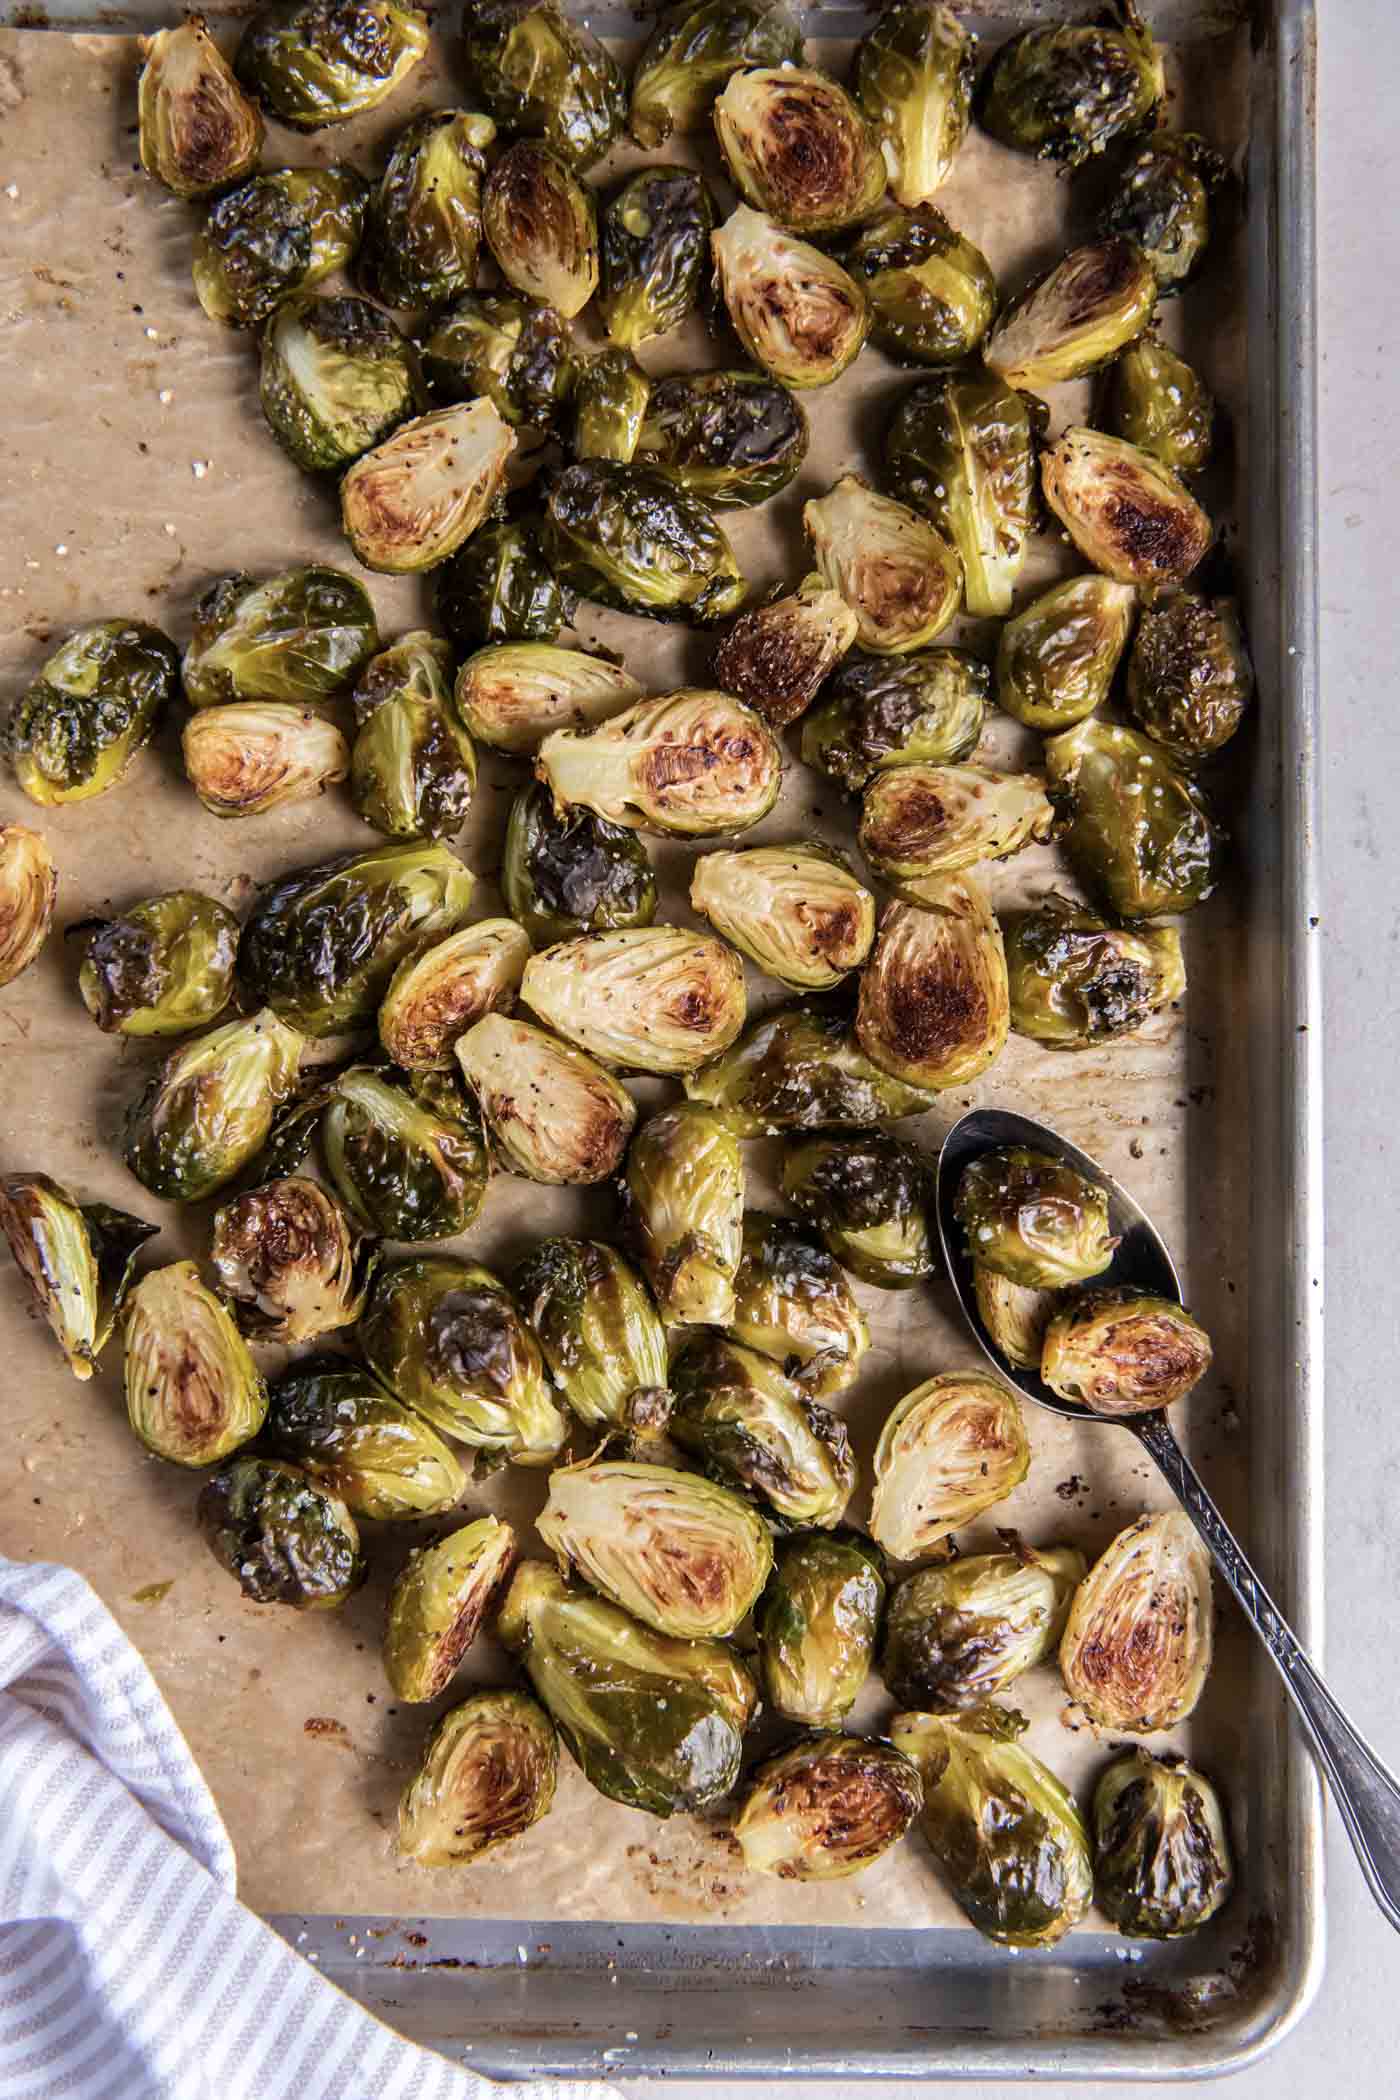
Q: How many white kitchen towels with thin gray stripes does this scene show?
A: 1